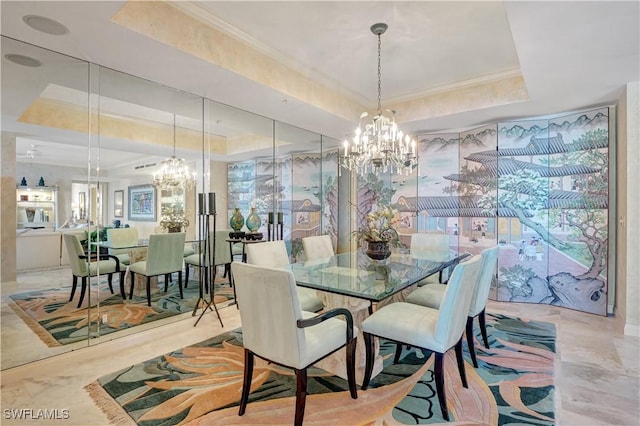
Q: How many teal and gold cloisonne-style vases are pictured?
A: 2